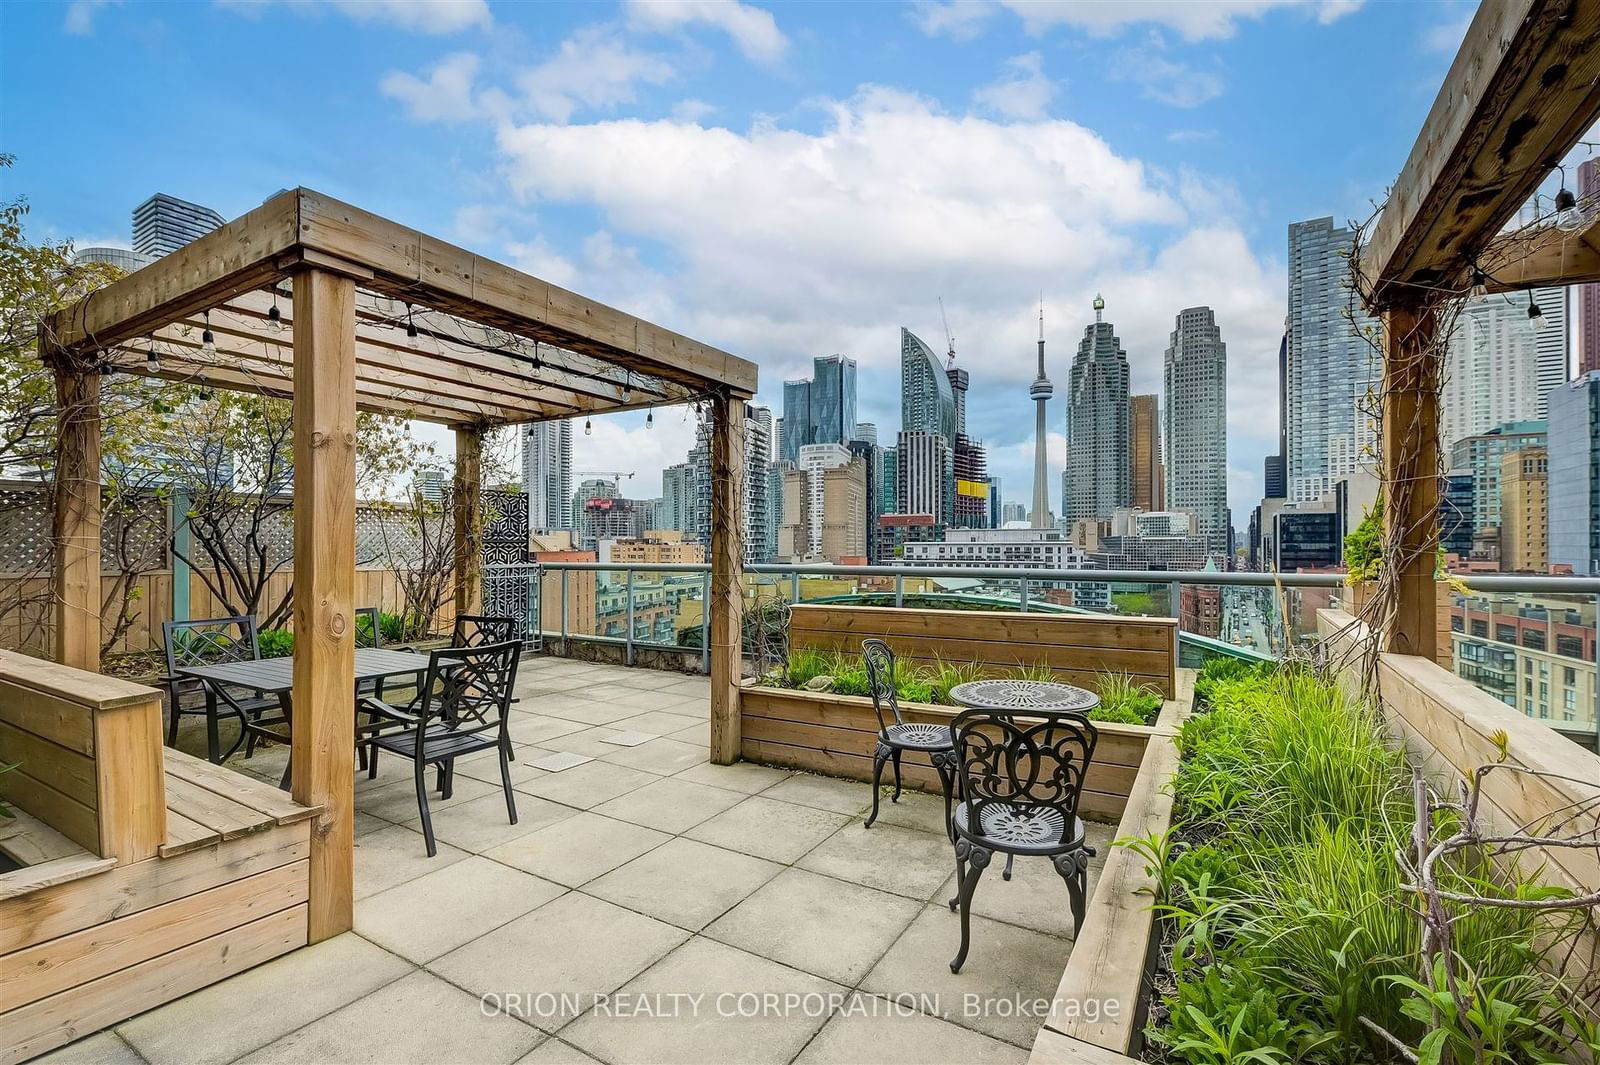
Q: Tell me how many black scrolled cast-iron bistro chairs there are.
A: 2